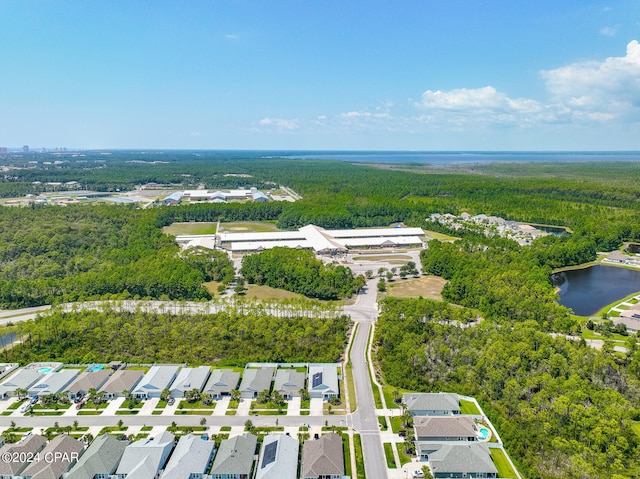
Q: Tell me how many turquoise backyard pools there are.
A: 3